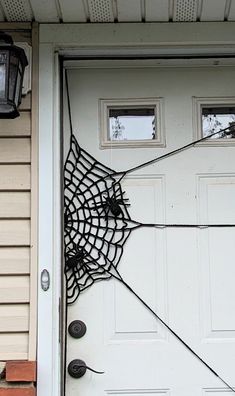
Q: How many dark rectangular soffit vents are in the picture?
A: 3